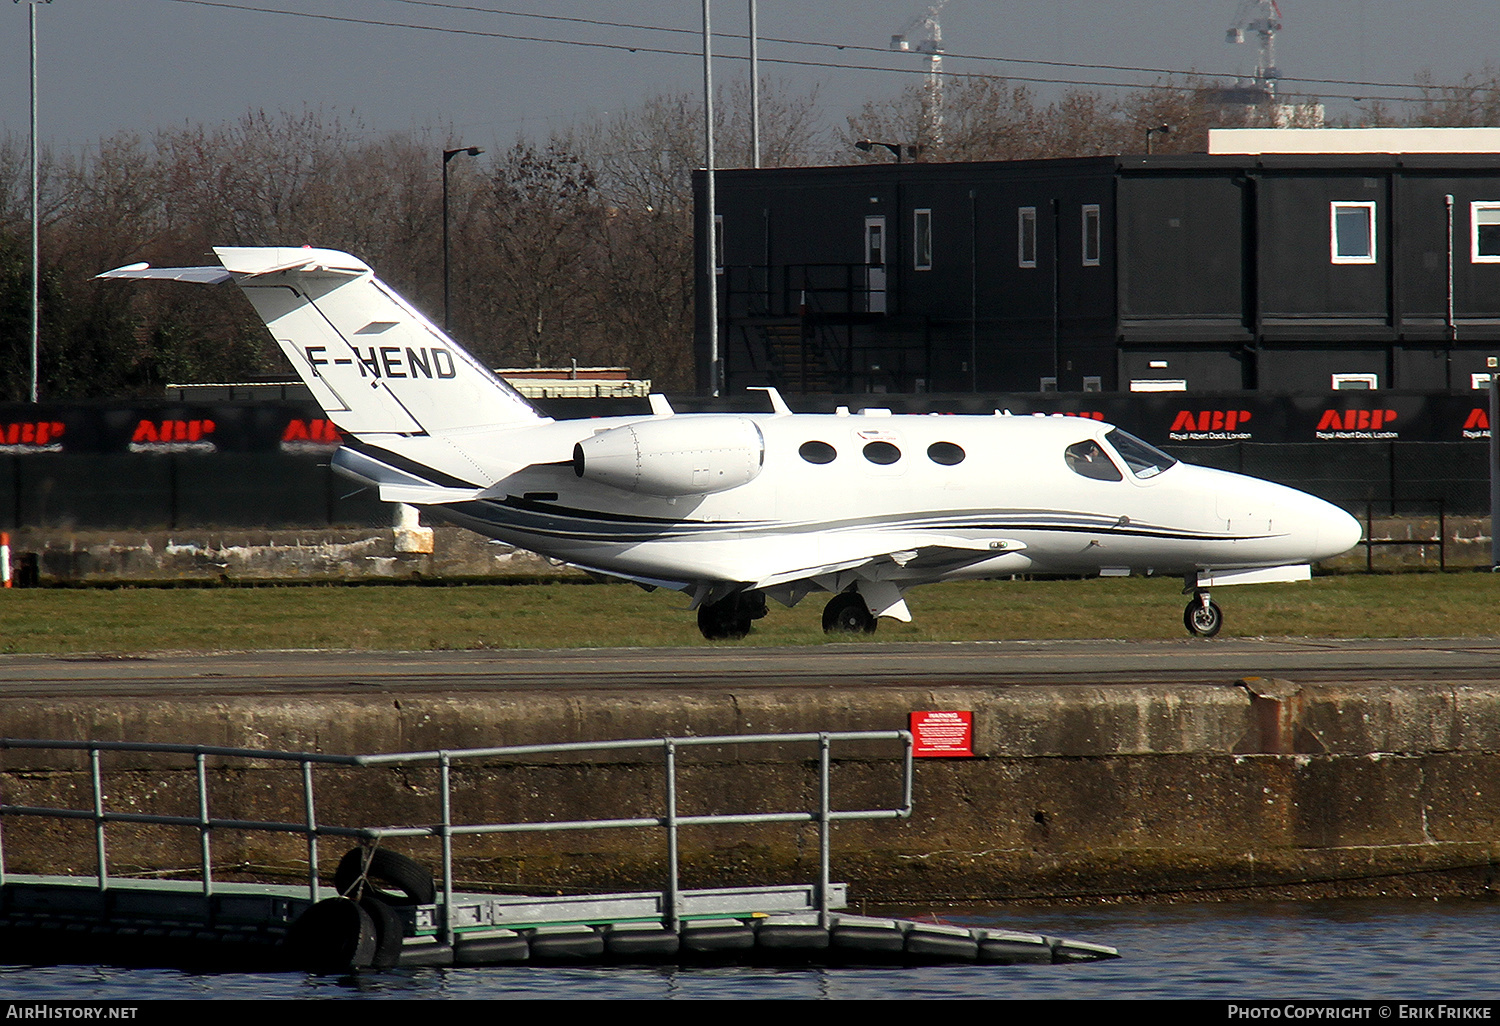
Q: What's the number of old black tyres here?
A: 3